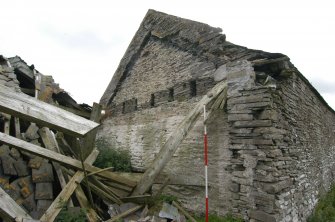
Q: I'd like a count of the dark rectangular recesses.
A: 5